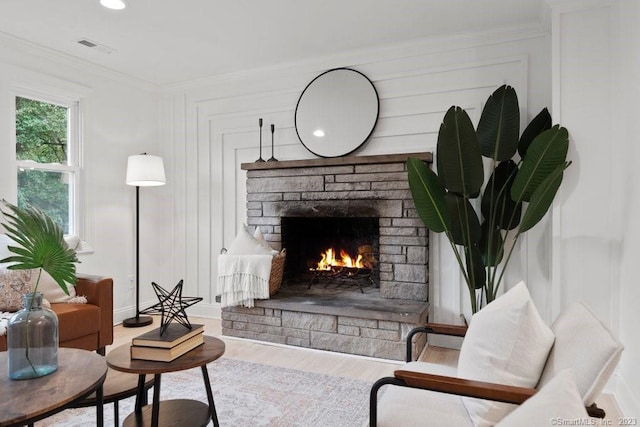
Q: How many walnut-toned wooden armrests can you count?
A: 2